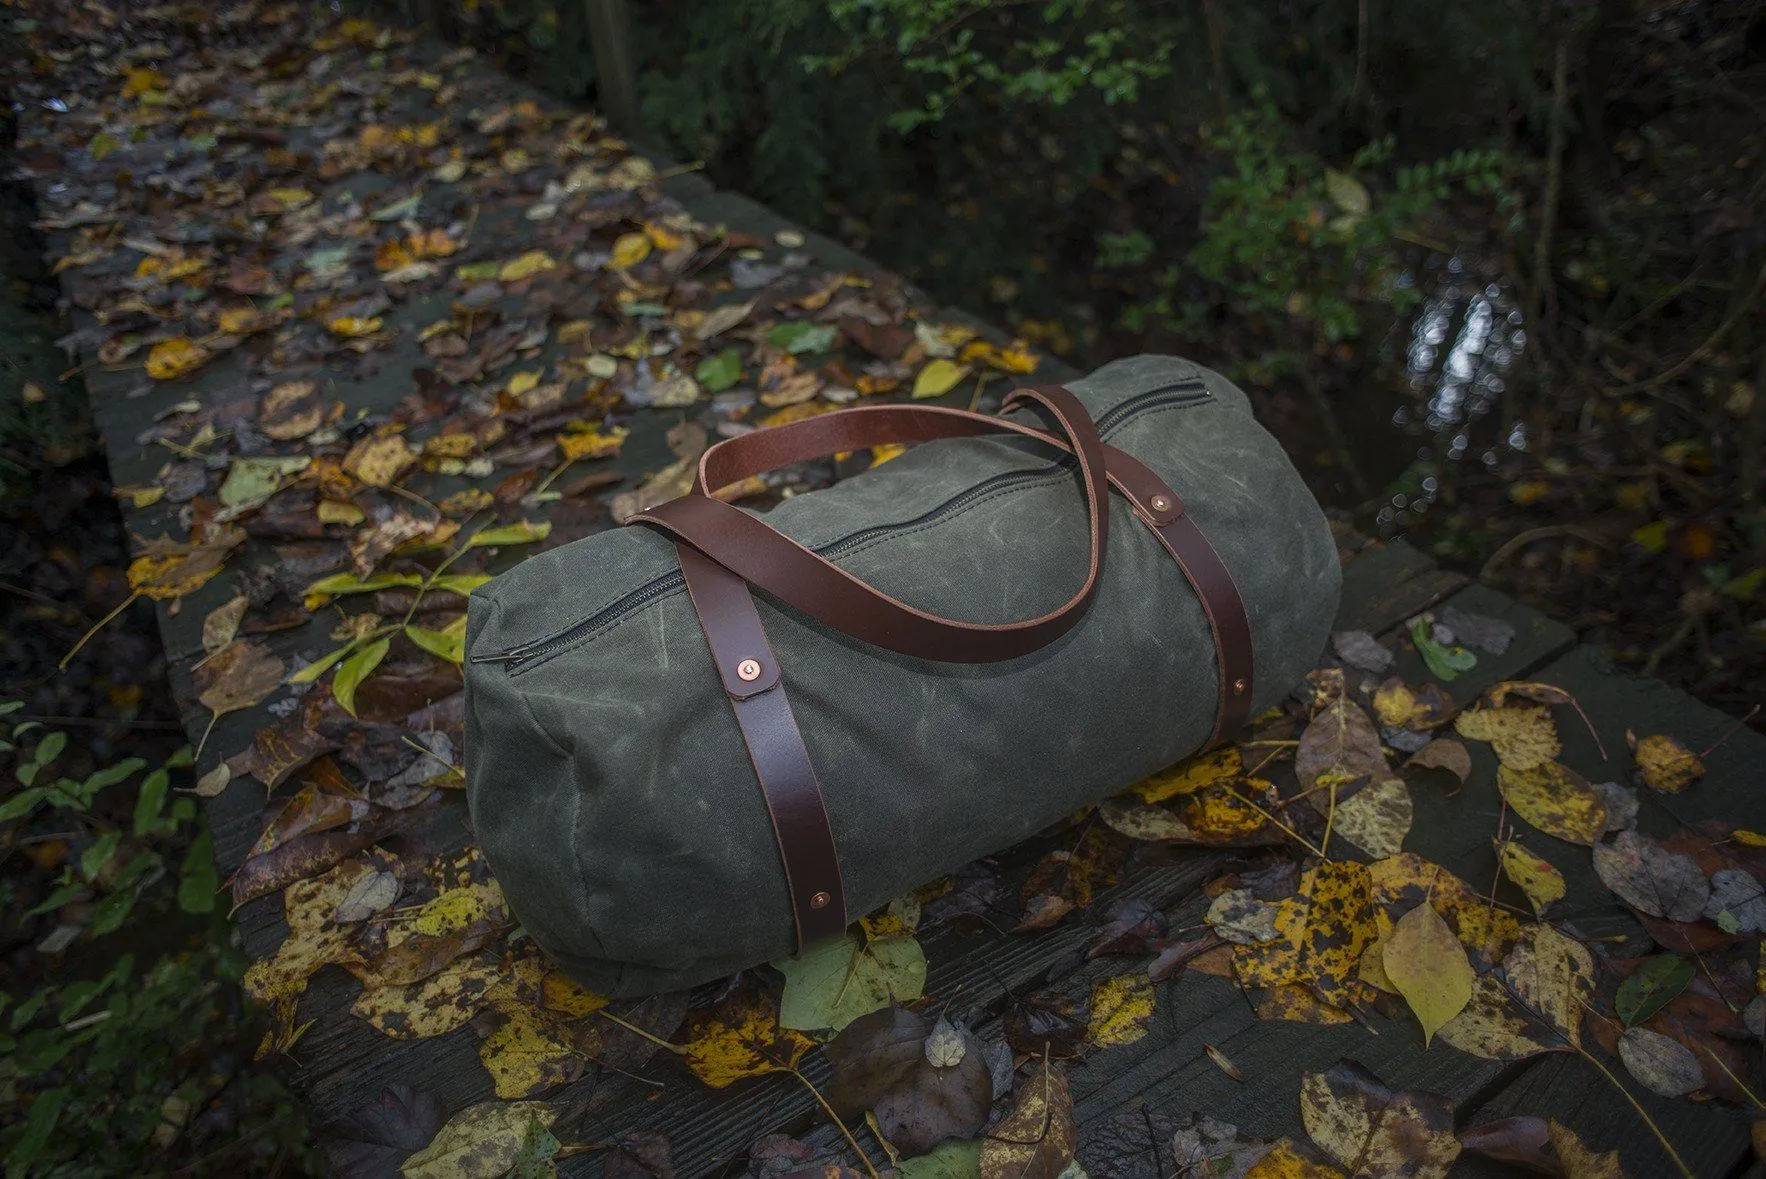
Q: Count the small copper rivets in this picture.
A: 4